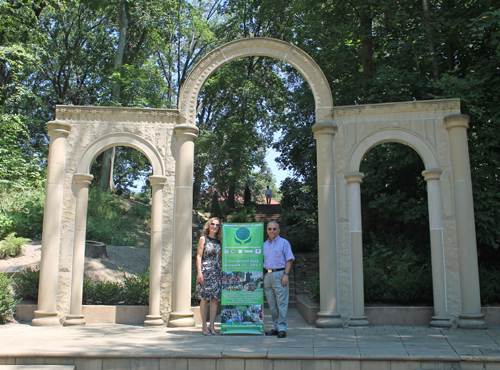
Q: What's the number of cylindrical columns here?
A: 8